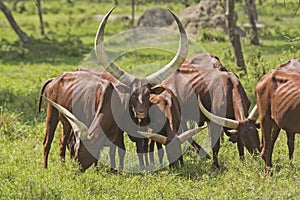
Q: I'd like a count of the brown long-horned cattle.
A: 5